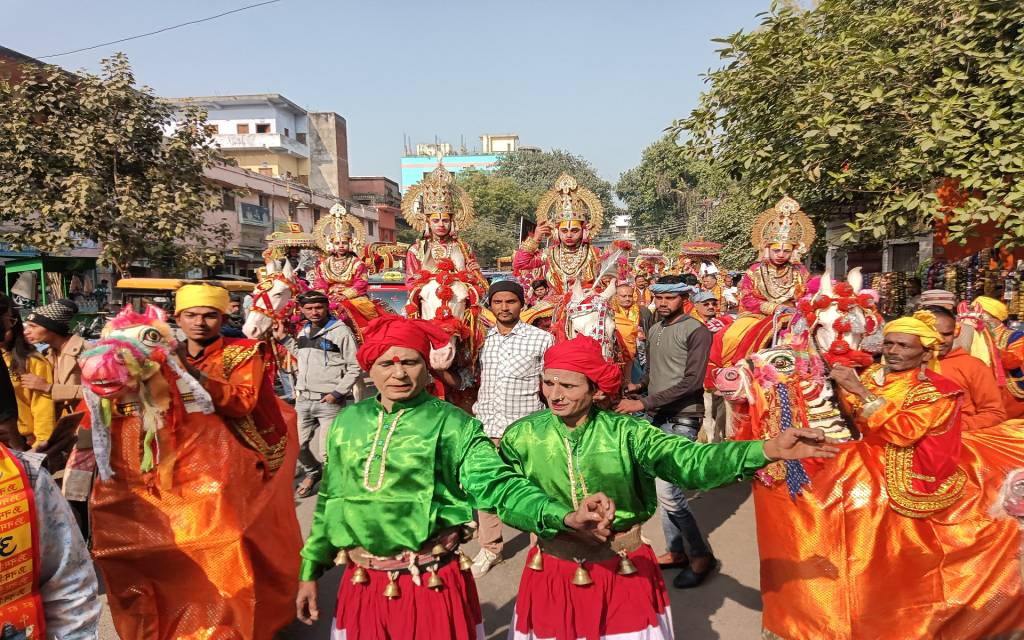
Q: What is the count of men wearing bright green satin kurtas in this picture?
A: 2